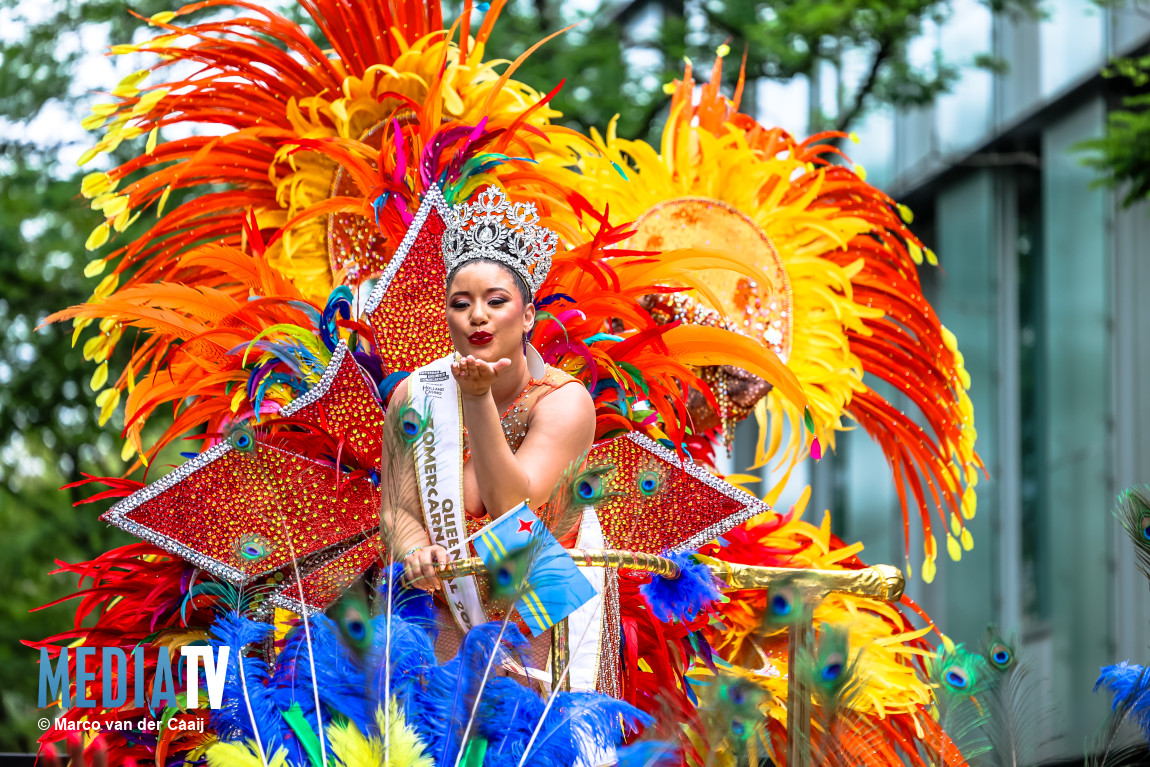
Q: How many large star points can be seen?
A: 3